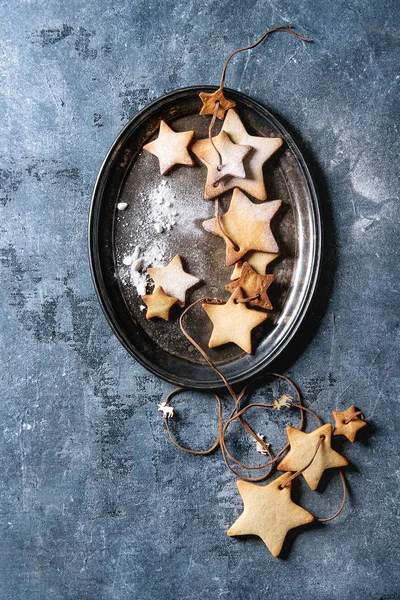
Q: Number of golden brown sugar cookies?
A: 13